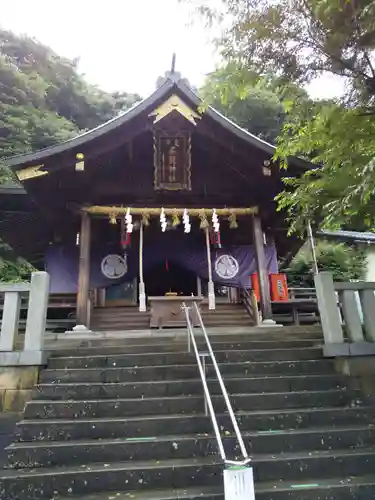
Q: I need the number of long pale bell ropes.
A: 2